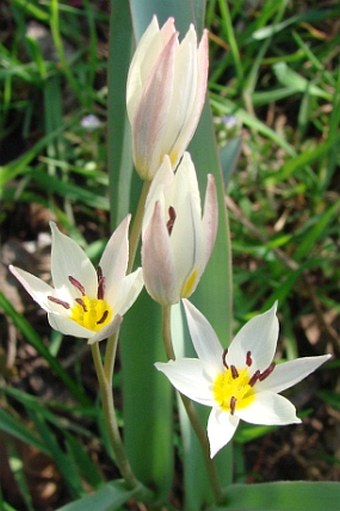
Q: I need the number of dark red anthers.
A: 13